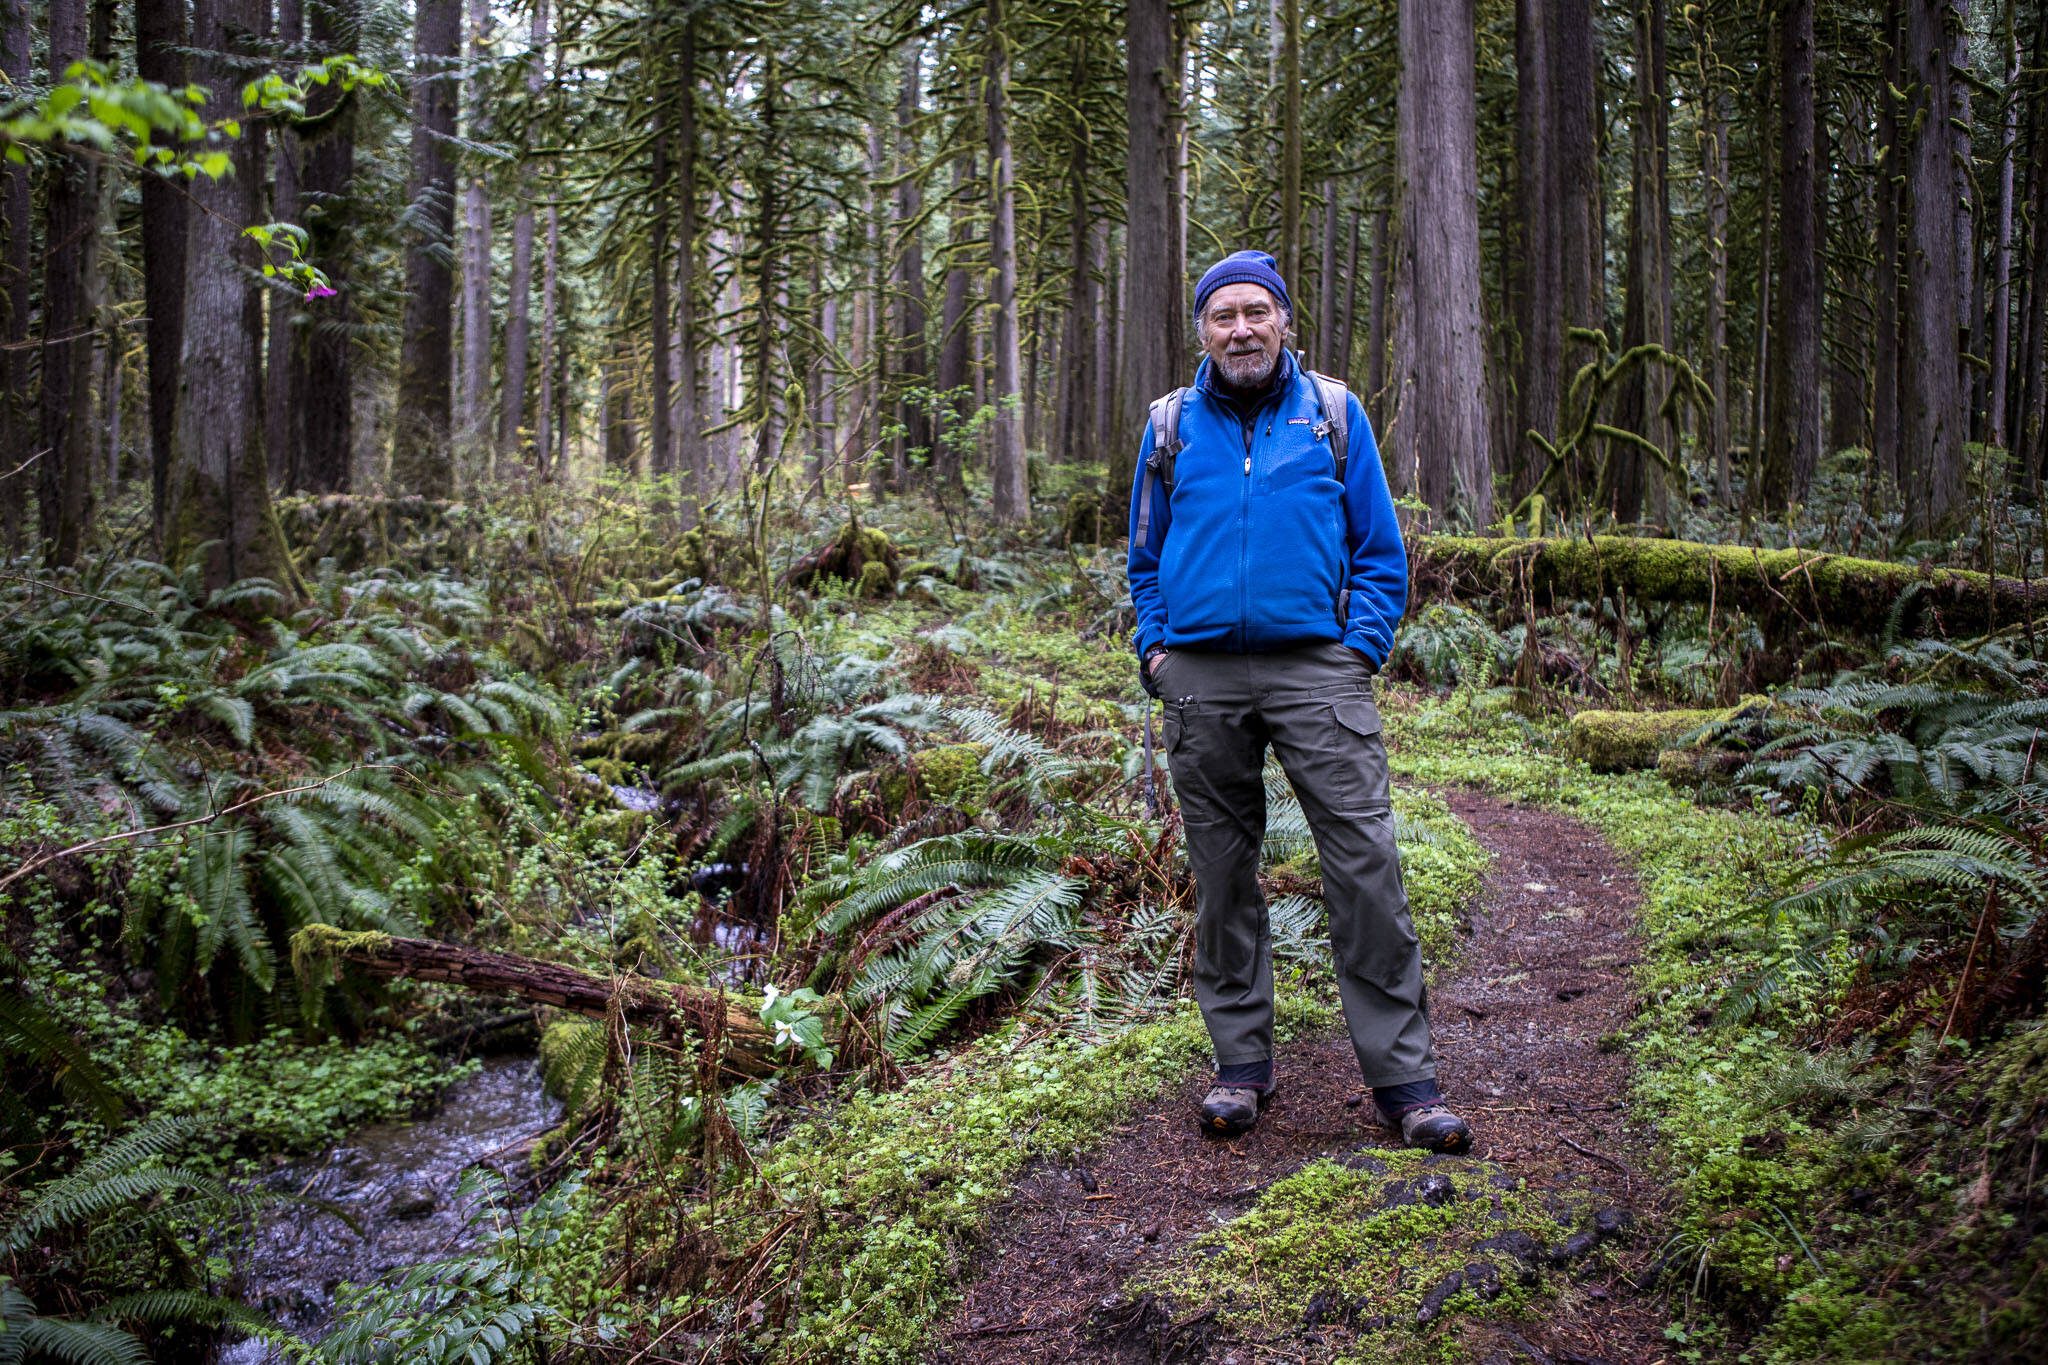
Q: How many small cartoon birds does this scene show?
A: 0